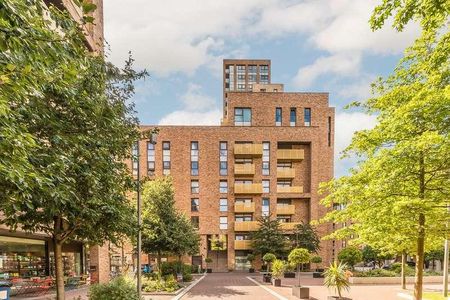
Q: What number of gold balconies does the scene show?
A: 11